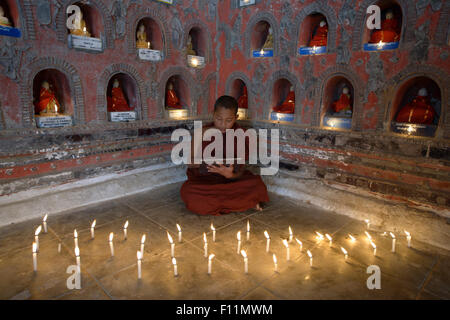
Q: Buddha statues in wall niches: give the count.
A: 14